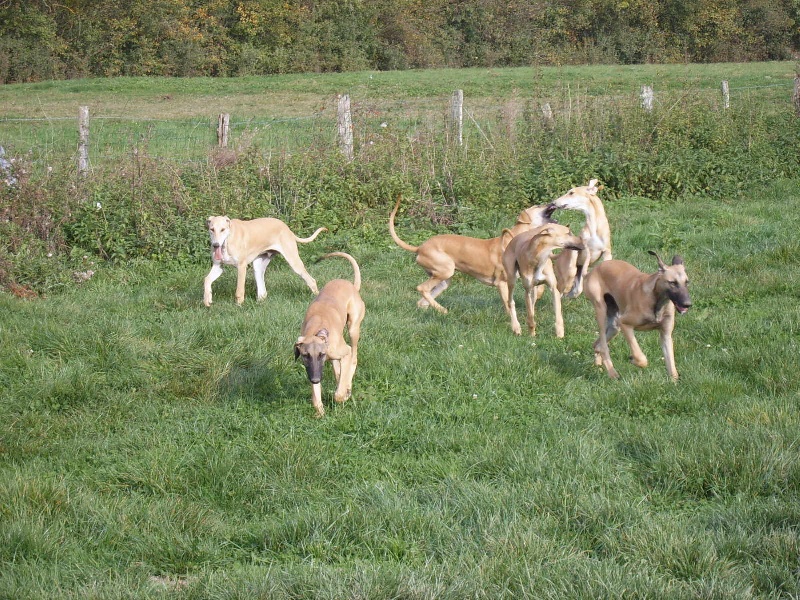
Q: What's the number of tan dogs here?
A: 6